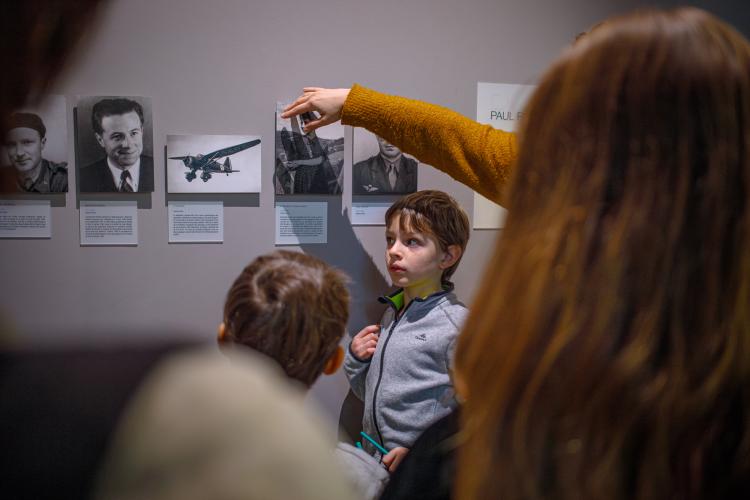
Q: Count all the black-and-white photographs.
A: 5